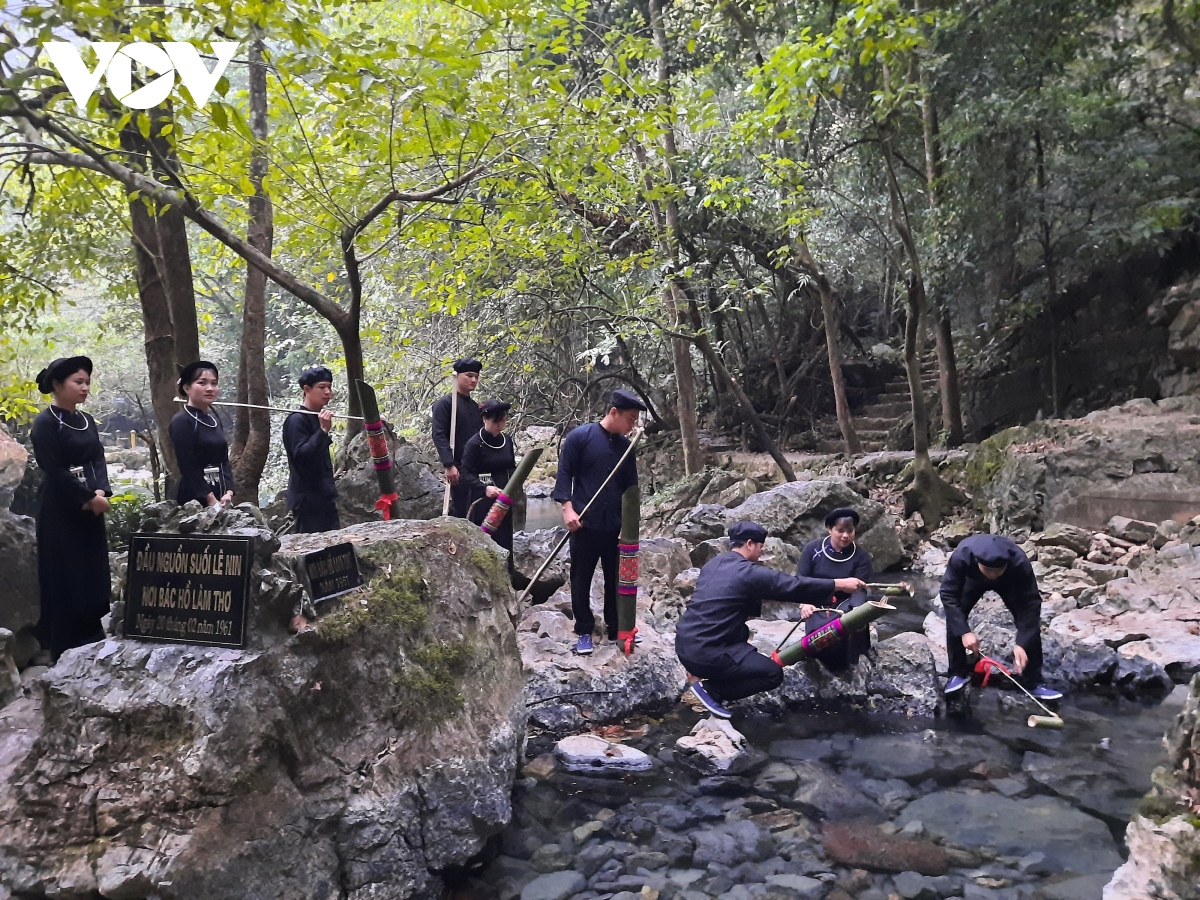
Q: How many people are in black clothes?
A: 9